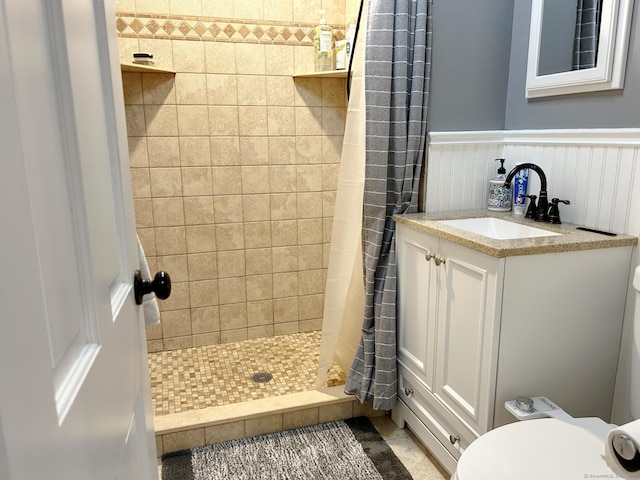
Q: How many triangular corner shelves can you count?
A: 2